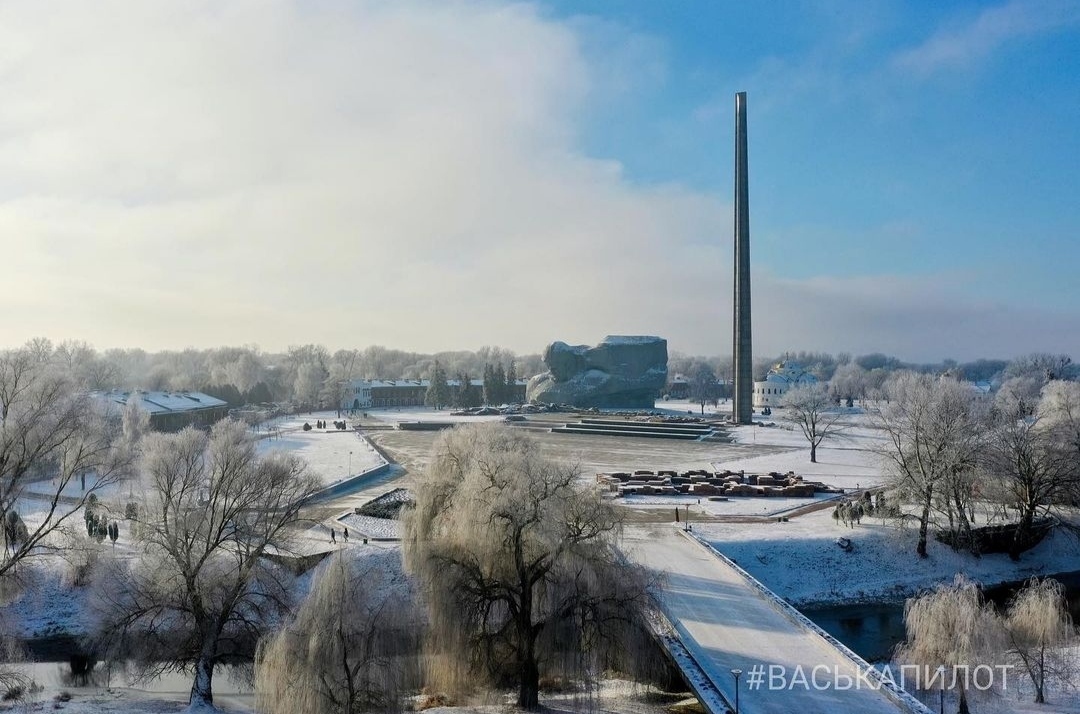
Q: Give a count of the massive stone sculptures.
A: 1